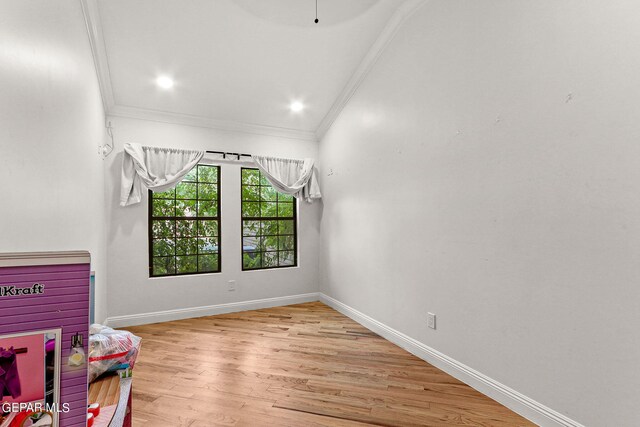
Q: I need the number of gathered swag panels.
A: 2